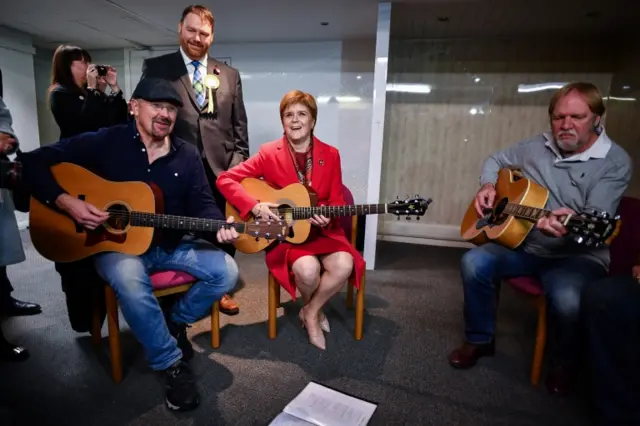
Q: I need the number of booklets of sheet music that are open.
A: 1